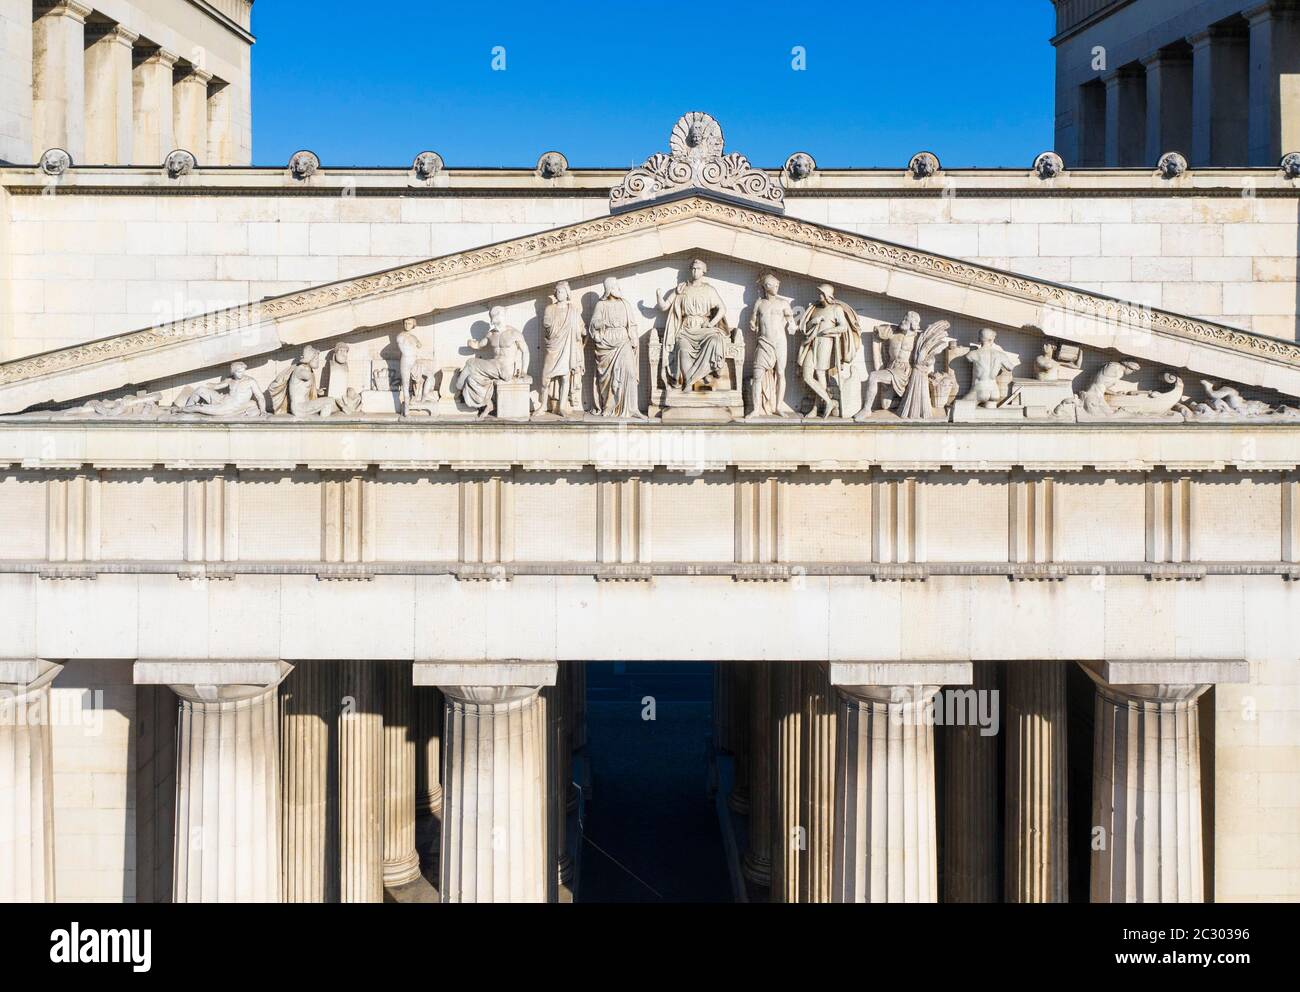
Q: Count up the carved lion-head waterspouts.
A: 10